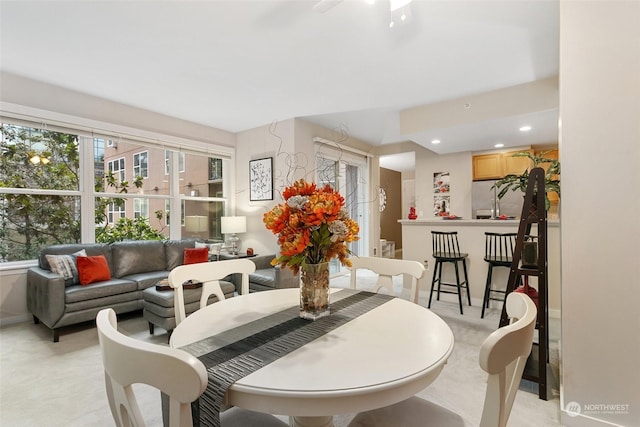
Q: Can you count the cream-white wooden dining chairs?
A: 4